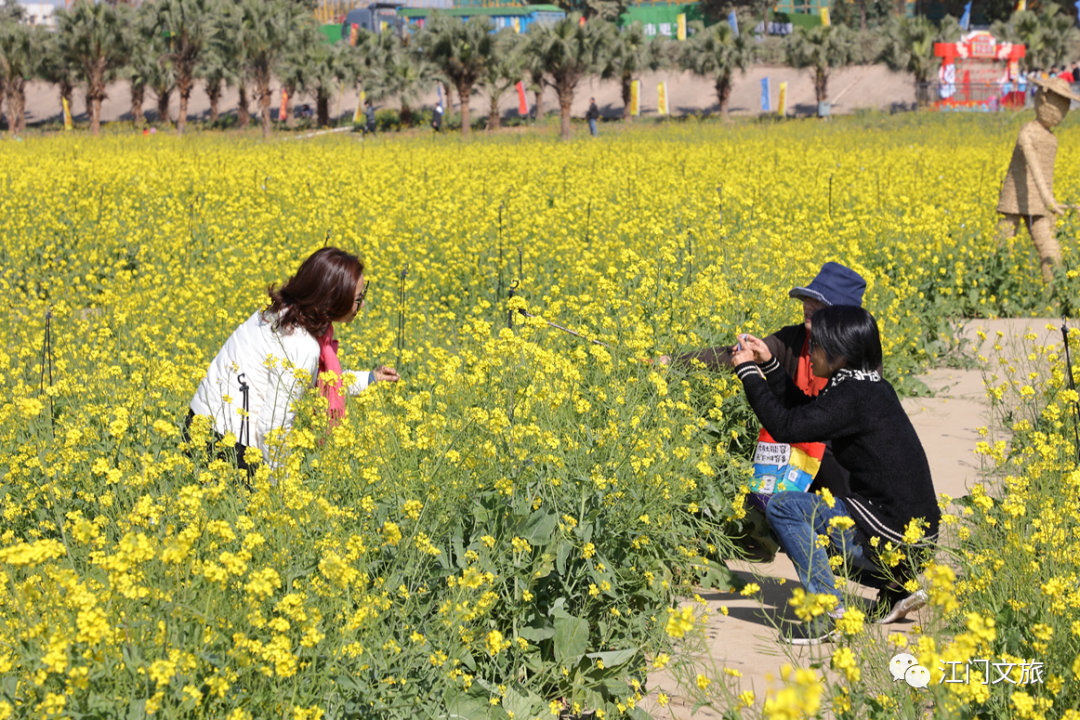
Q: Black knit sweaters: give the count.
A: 1